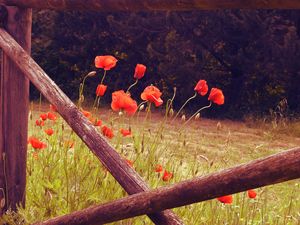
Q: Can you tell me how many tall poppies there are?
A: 7